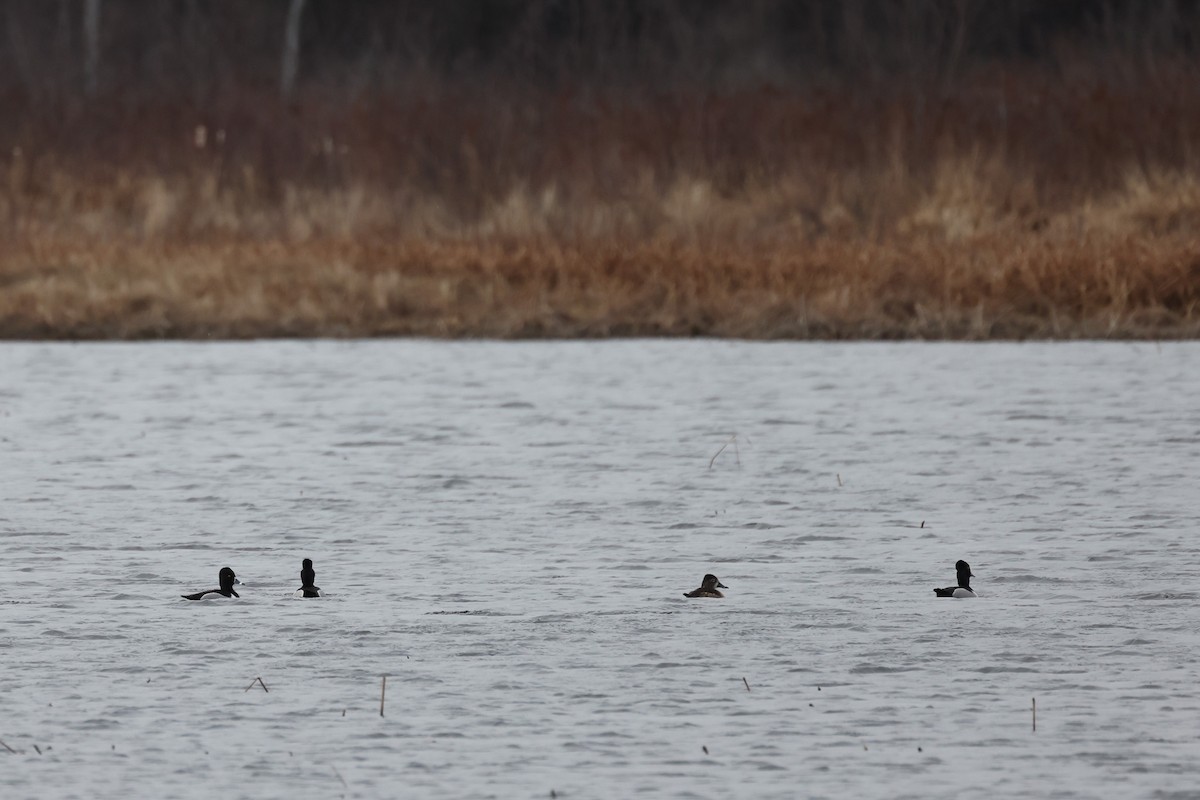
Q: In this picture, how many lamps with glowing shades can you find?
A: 0